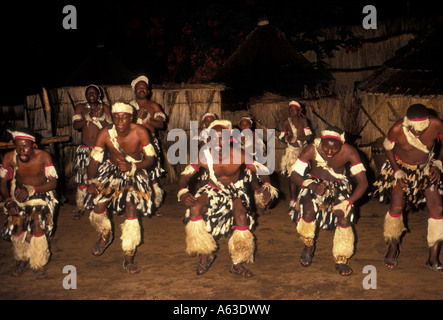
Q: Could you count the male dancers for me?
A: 10